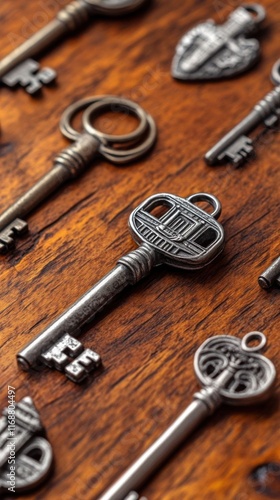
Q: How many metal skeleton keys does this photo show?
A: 6